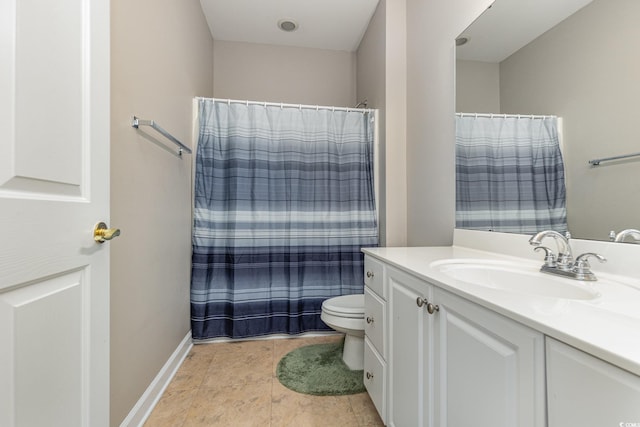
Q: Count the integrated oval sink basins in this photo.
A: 1